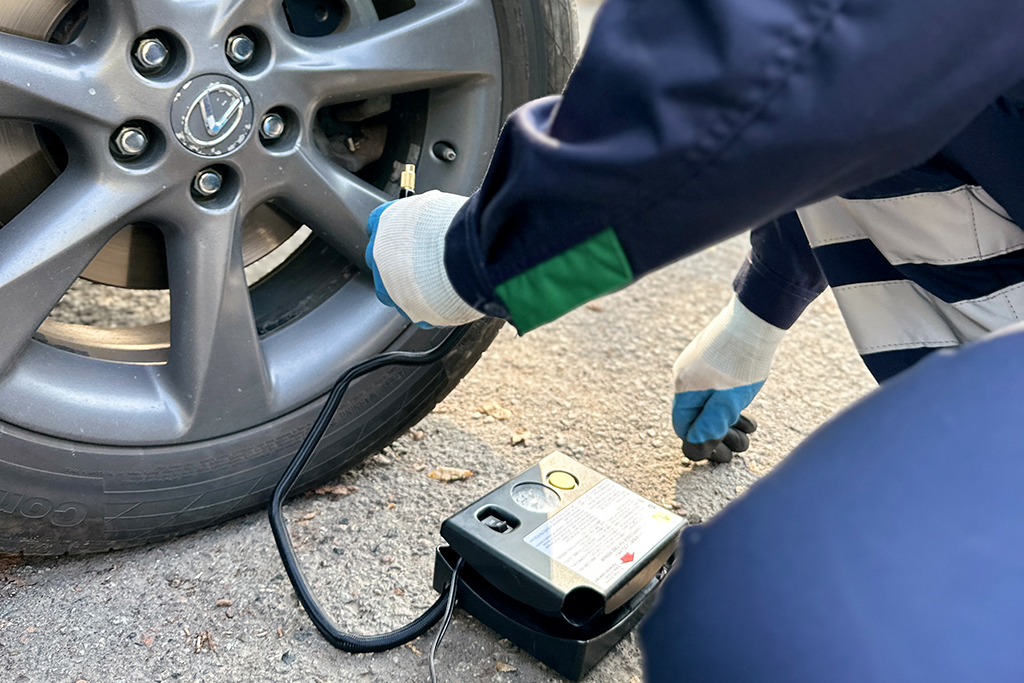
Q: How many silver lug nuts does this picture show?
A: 5